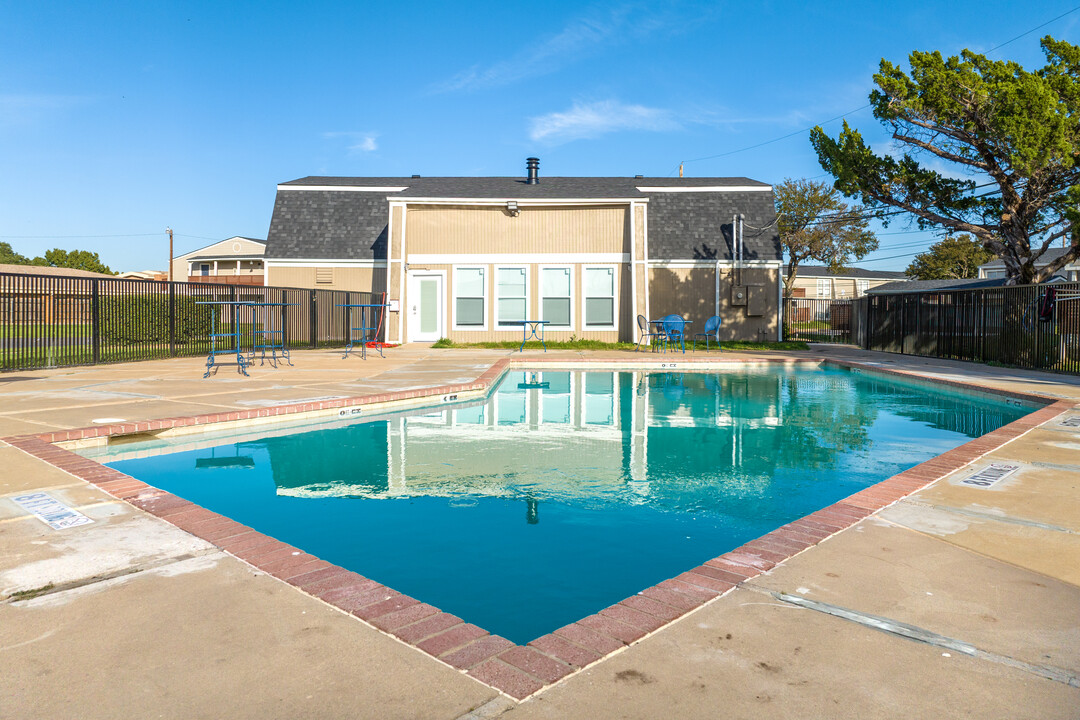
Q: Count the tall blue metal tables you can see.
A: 3